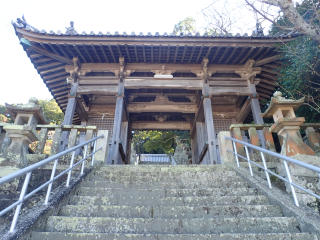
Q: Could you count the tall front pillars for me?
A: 4